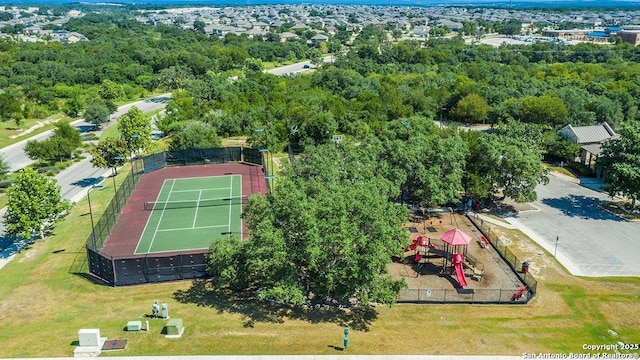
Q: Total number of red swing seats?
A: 2